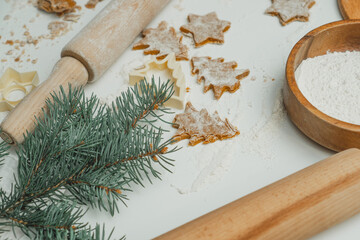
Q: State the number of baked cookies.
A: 5